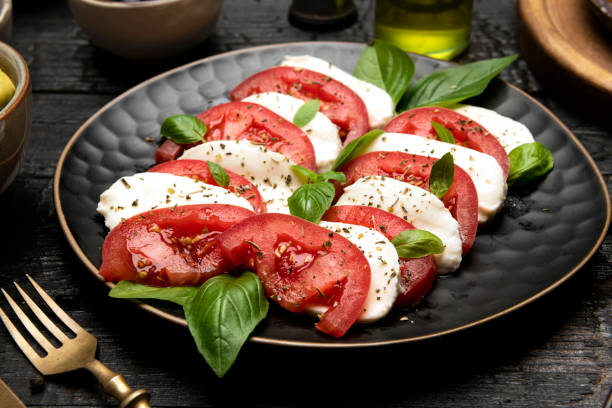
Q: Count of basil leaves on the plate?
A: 15